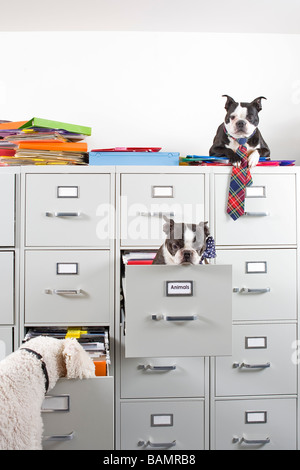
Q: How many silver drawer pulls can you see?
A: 11